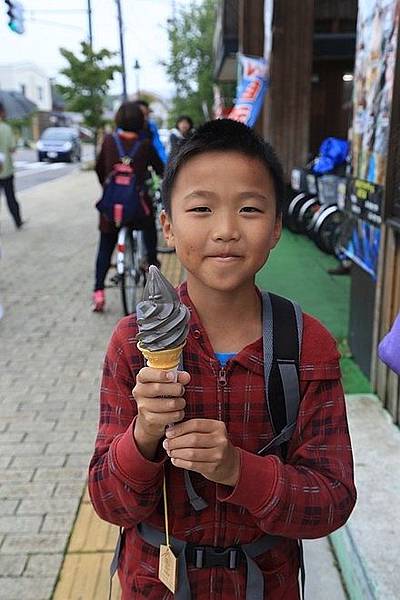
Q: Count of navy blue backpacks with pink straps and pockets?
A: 1